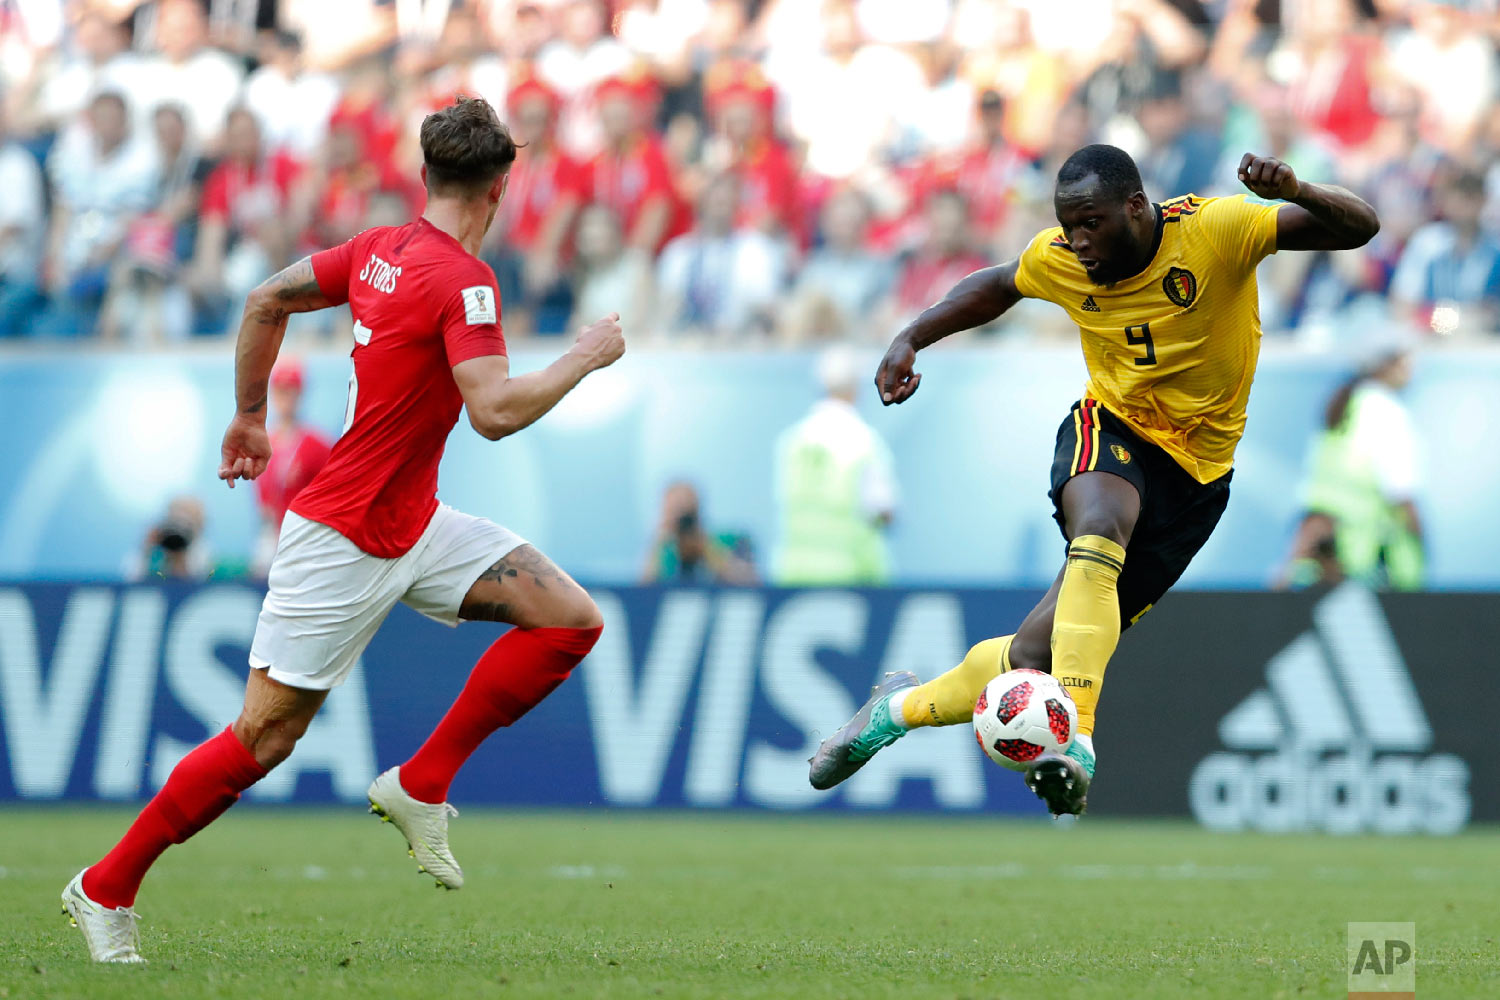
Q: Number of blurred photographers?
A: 3